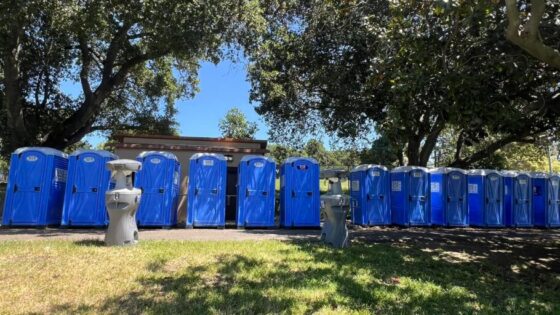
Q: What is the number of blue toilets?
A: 12